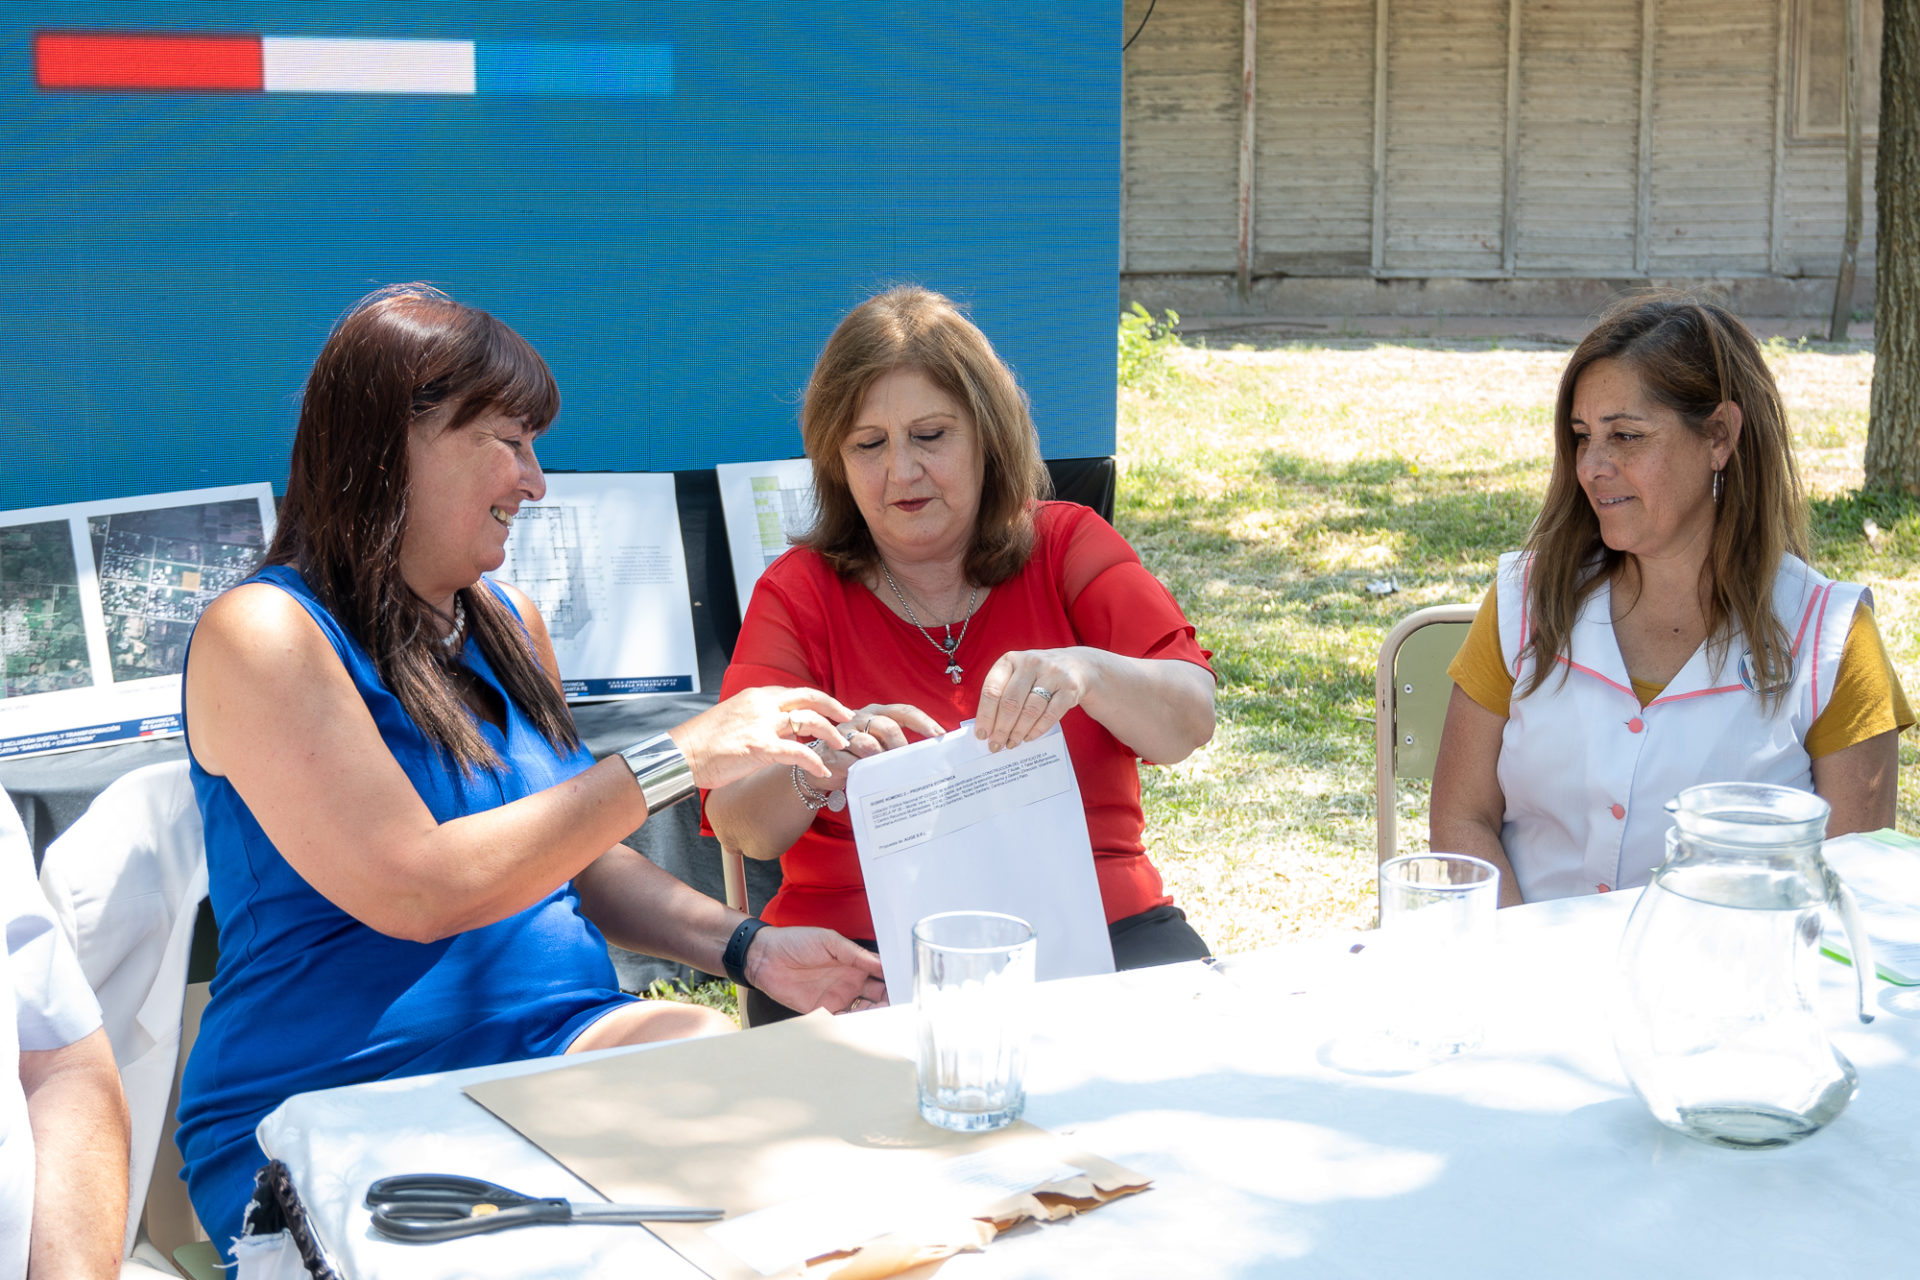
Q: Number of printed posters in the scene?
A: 3